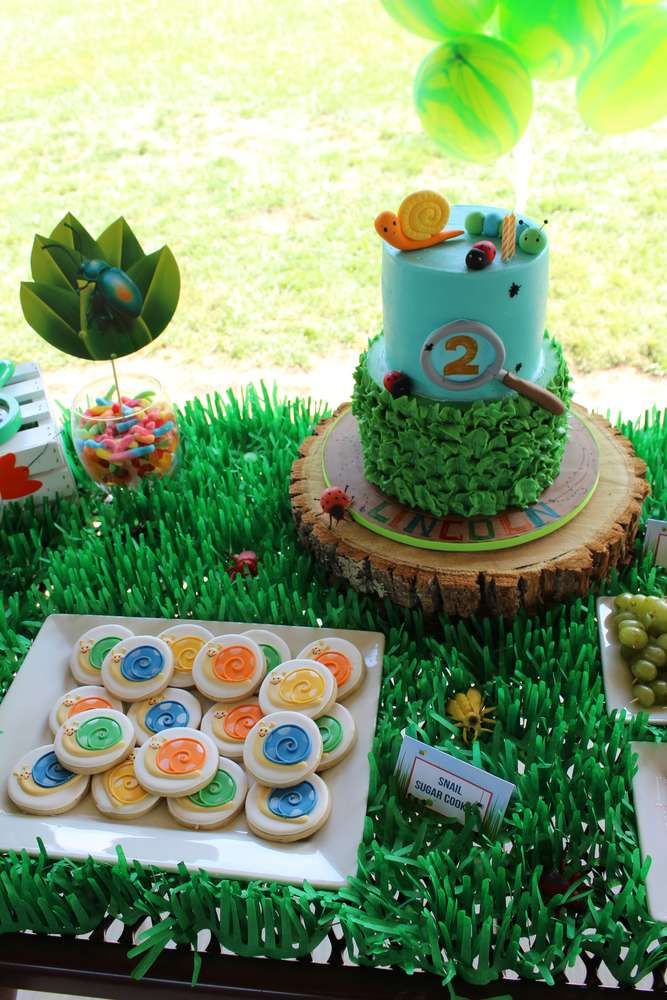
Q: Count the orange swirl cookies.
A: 5